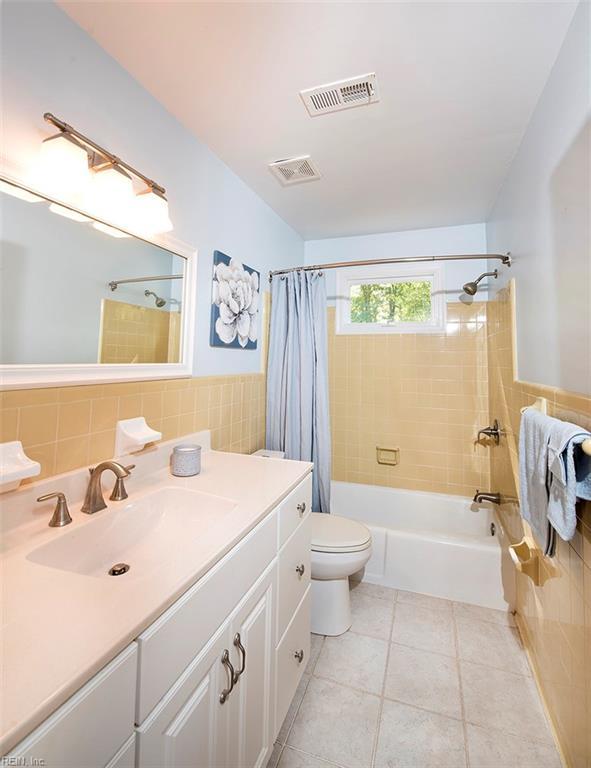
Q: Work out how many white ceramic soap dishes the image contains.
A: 2